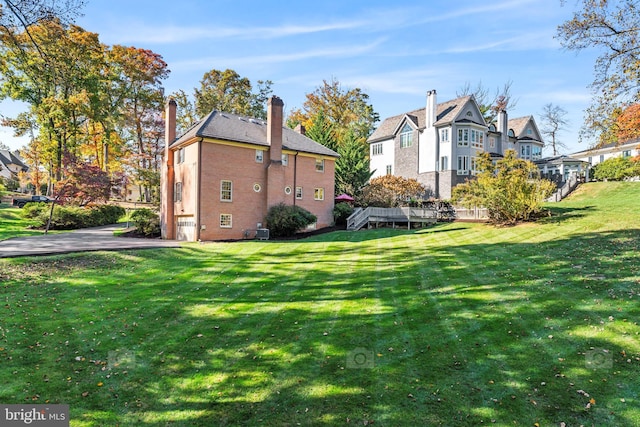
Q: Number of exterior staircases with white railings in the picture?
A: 2